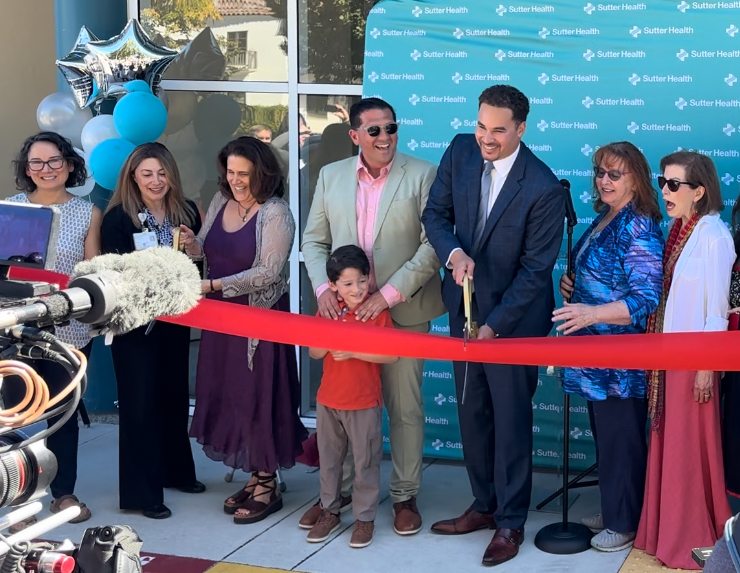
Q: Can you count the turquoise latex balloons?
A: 3